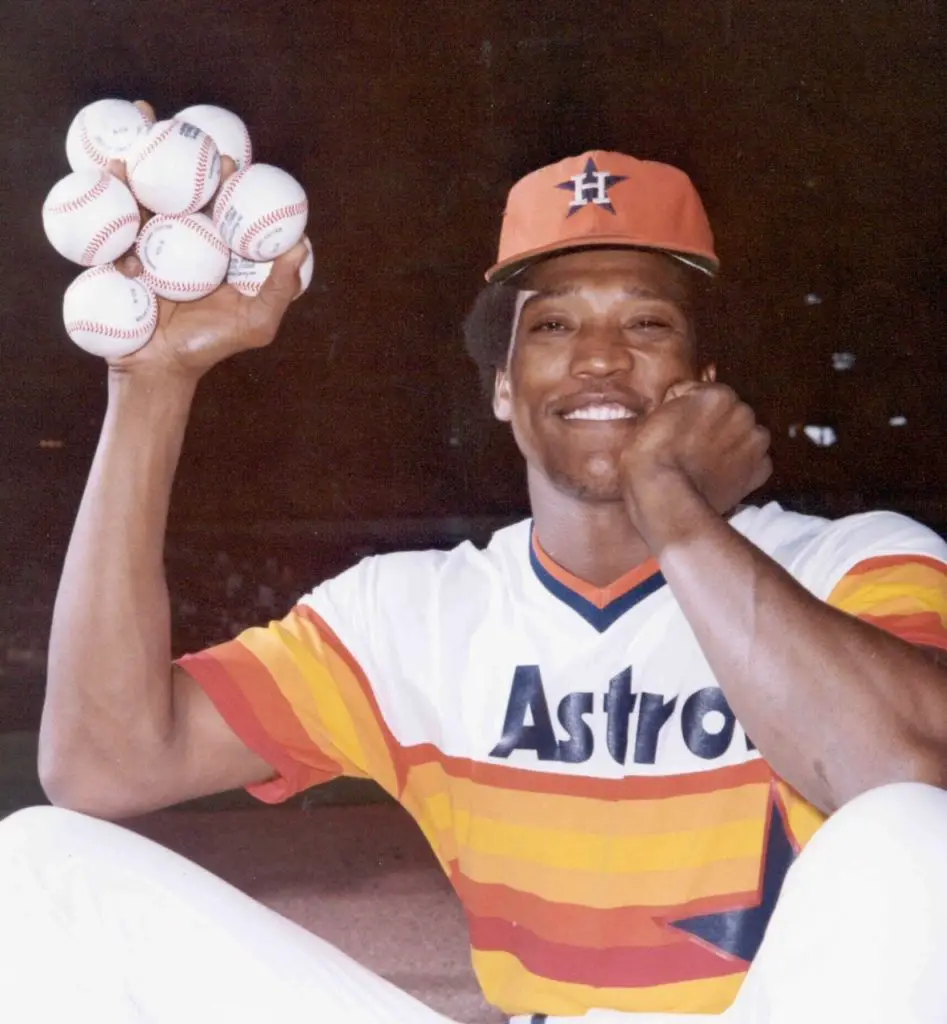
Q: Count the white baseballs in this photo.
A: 8